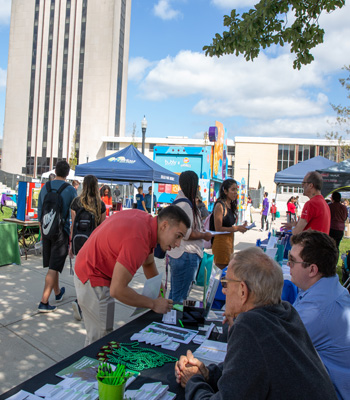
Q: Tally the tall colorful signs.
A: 1